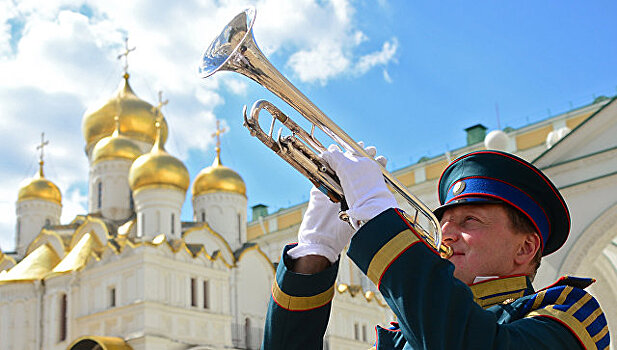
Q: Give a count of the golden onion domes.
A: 5